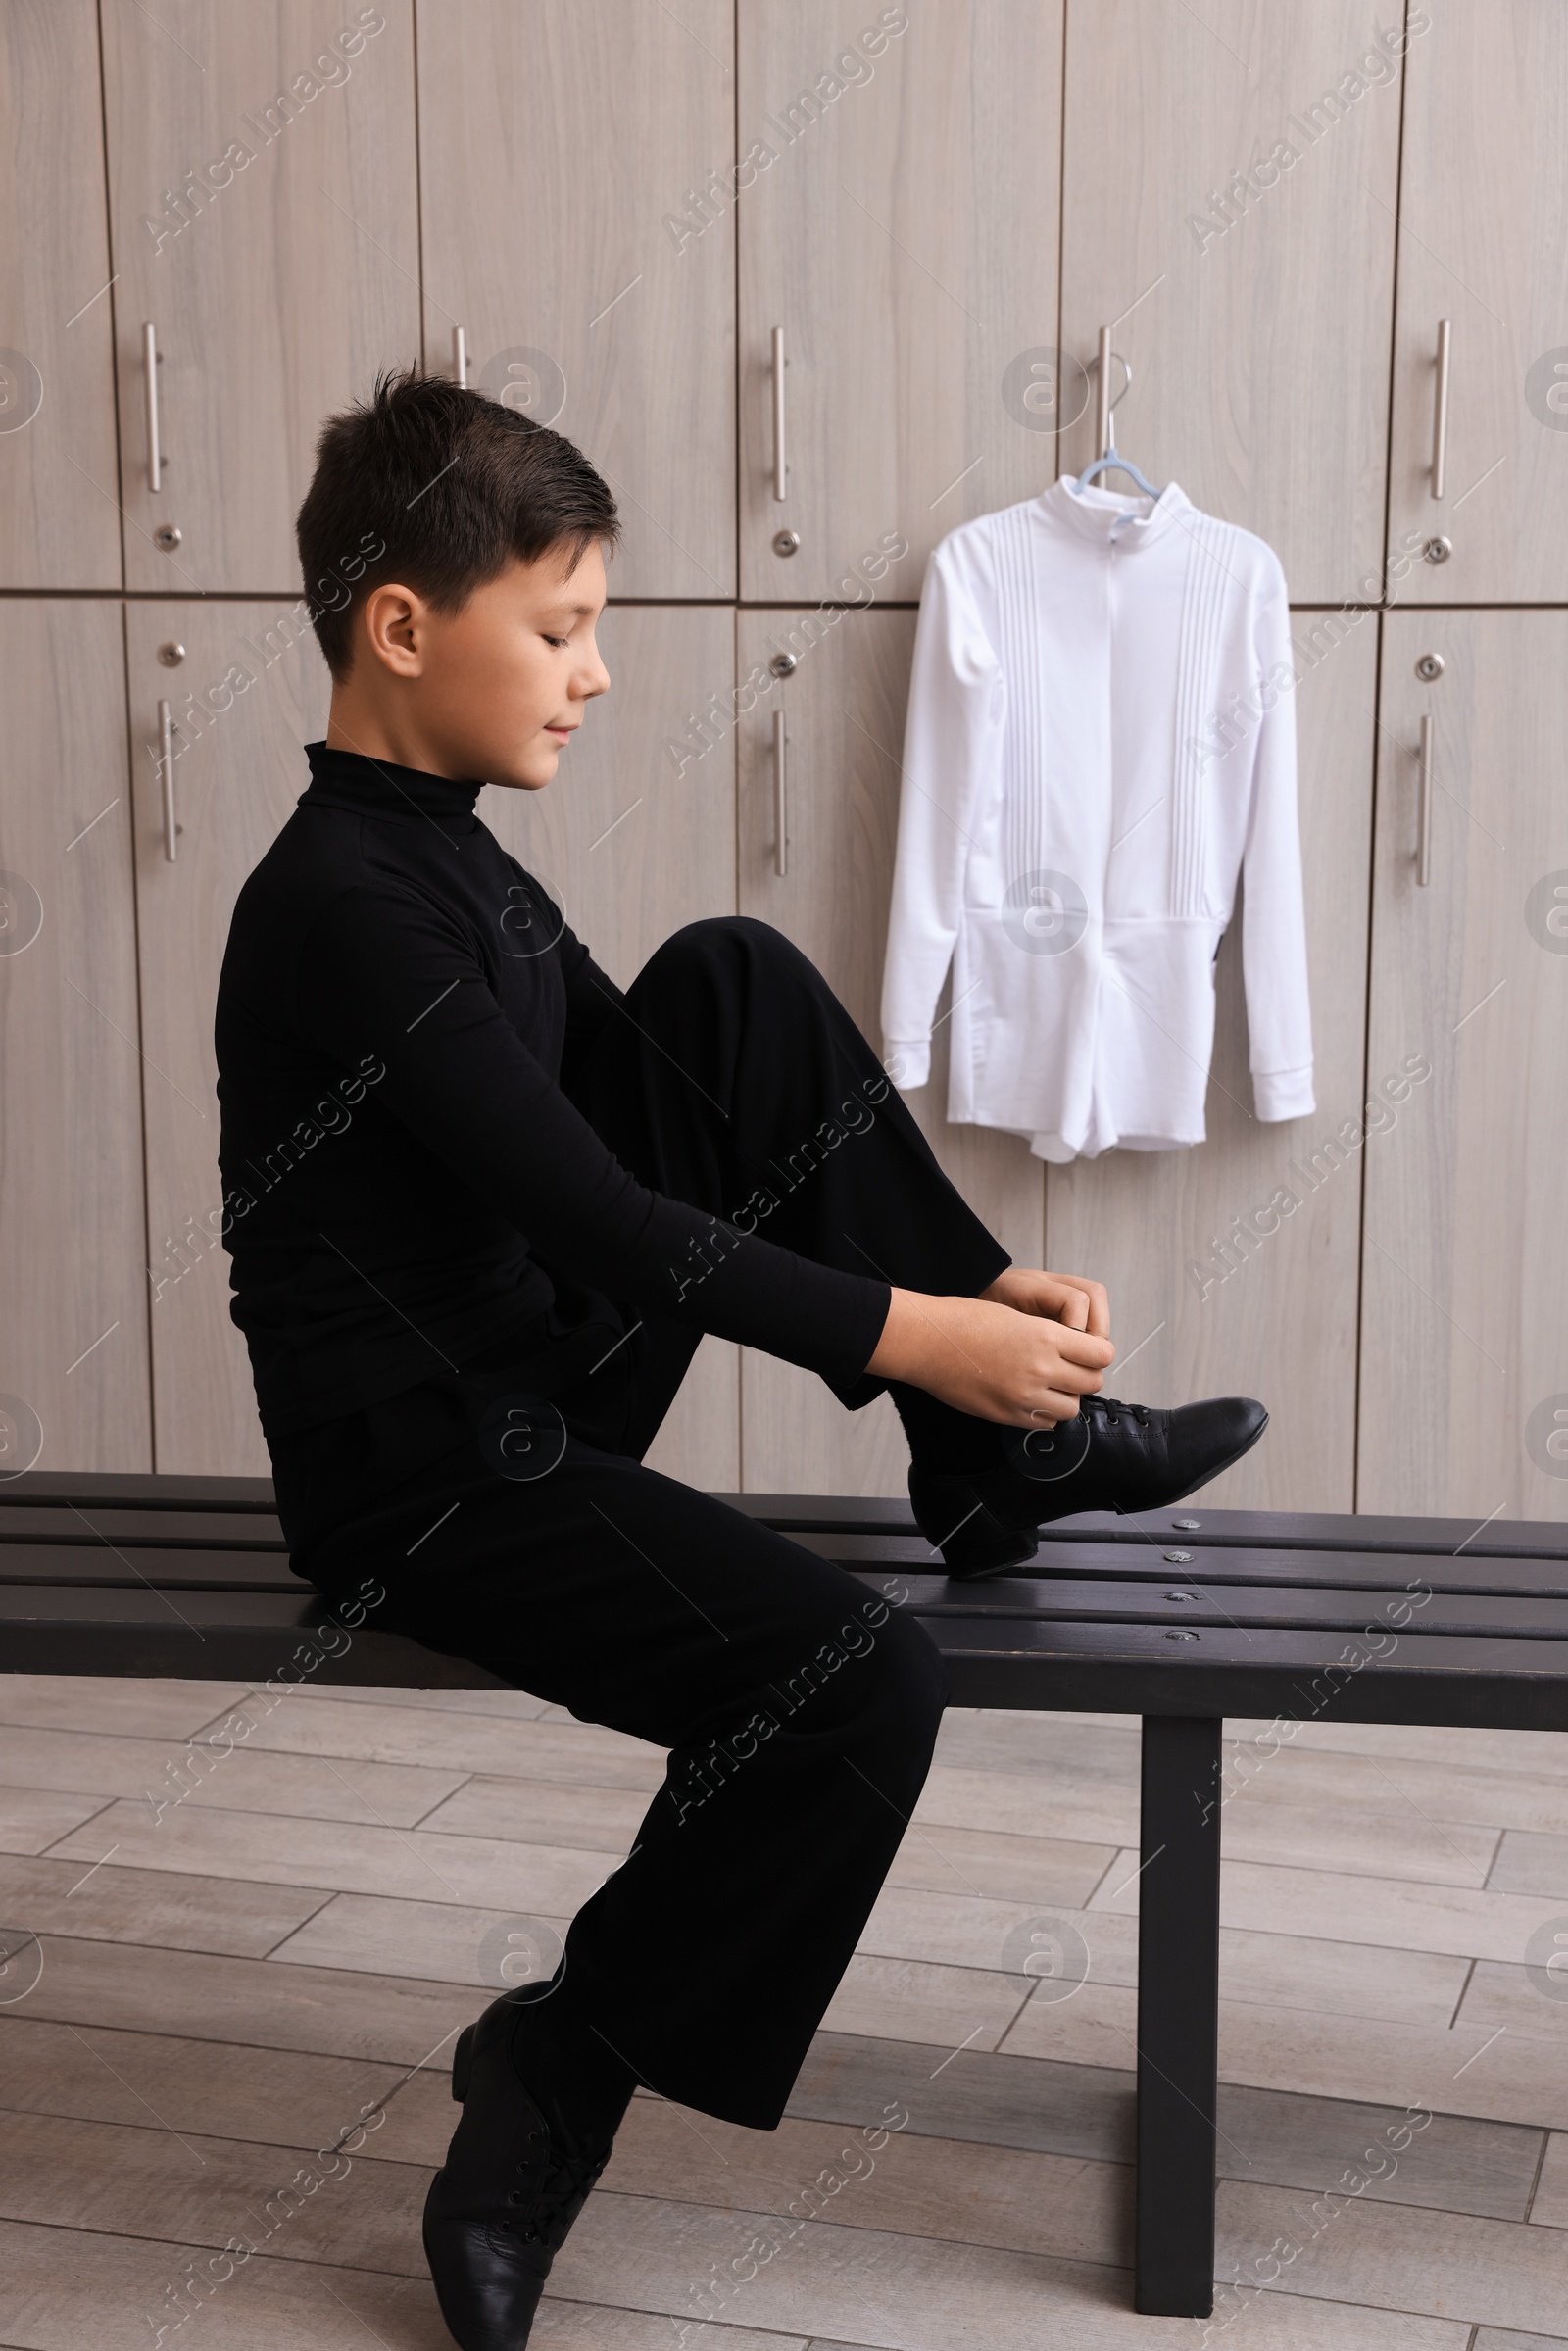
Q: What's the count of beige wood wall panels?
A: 12